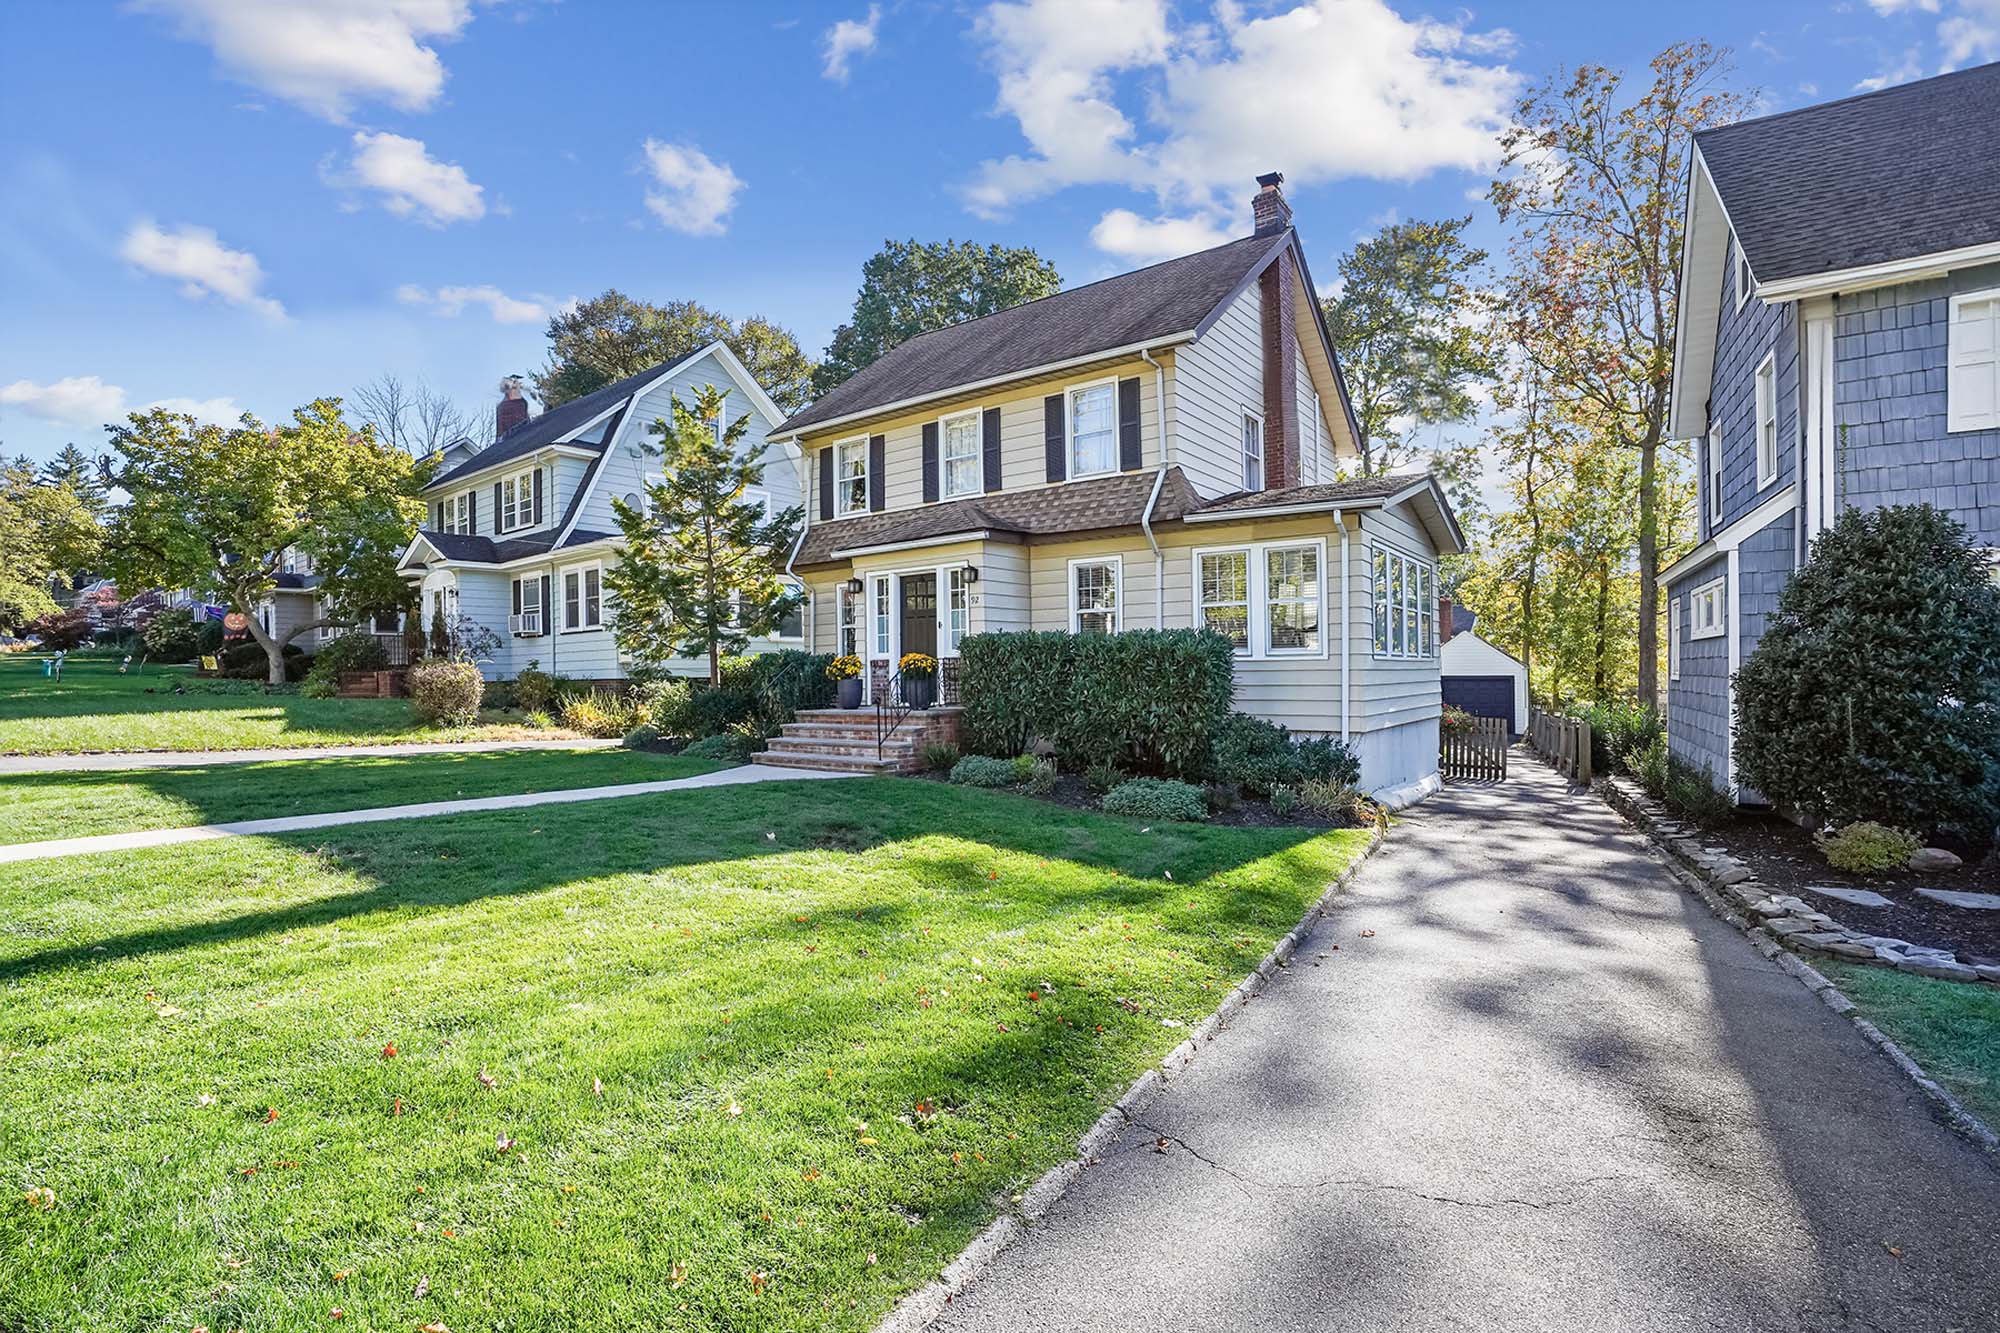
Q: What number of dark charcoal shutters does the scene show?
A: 12